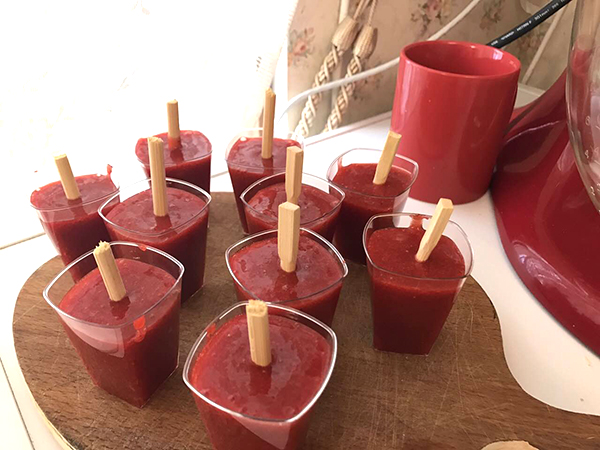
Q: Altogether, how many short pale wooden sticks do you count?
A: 10